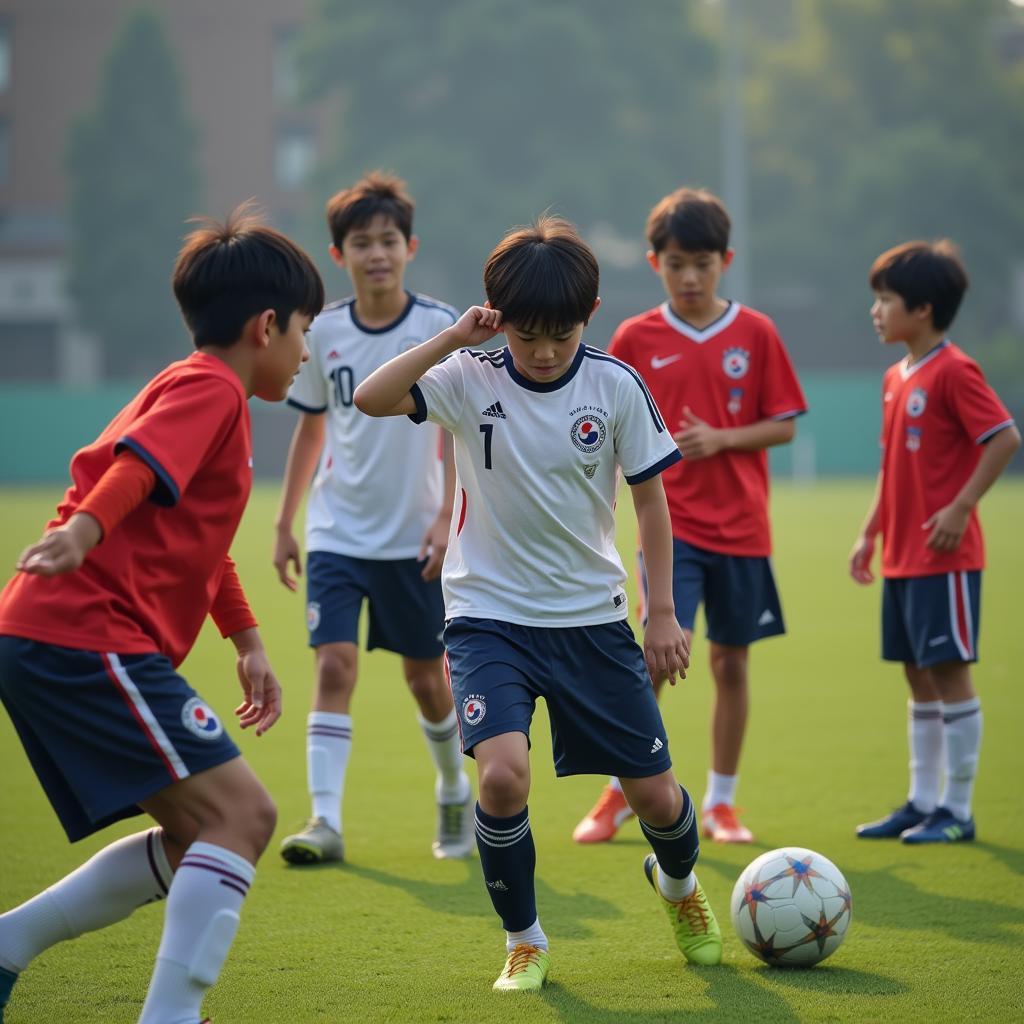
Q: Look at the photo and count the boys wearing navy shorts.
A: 5